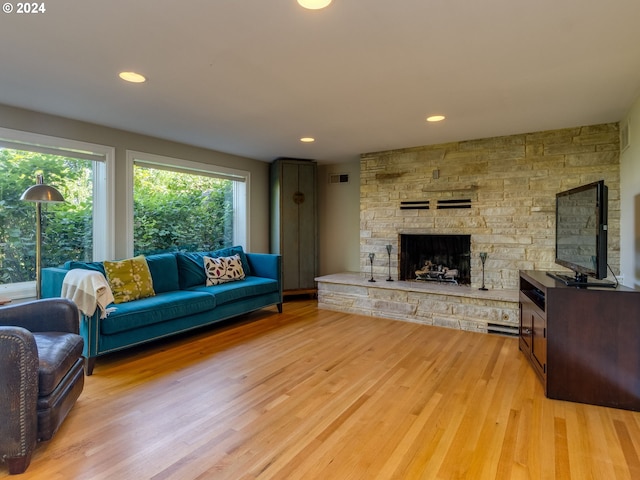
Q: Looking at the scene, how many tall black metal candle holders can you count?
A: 3